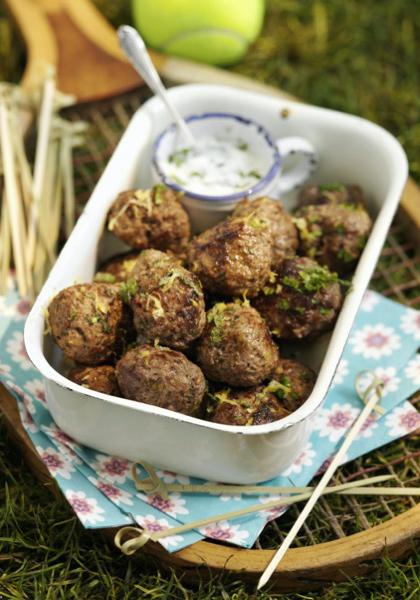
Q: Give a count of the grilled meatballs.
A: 14